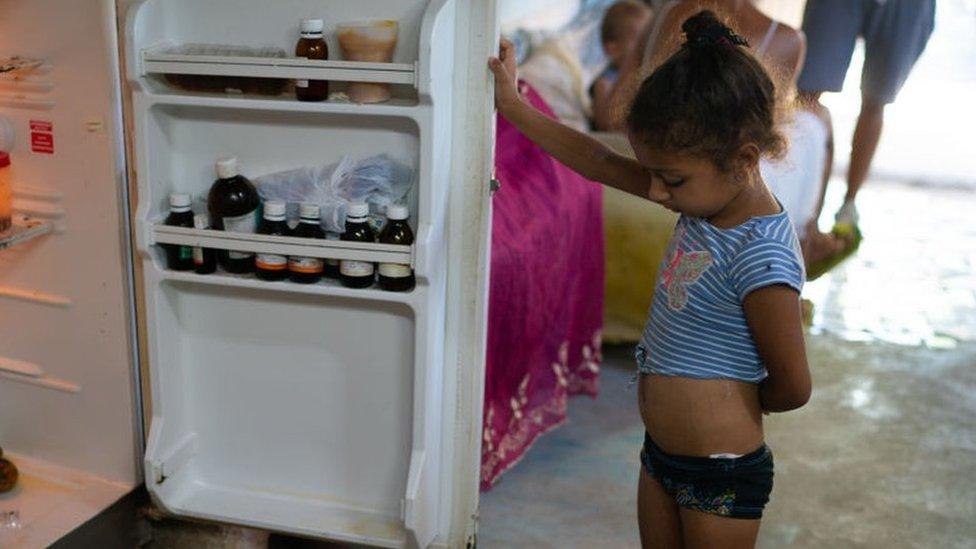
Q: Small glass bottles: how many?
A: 7